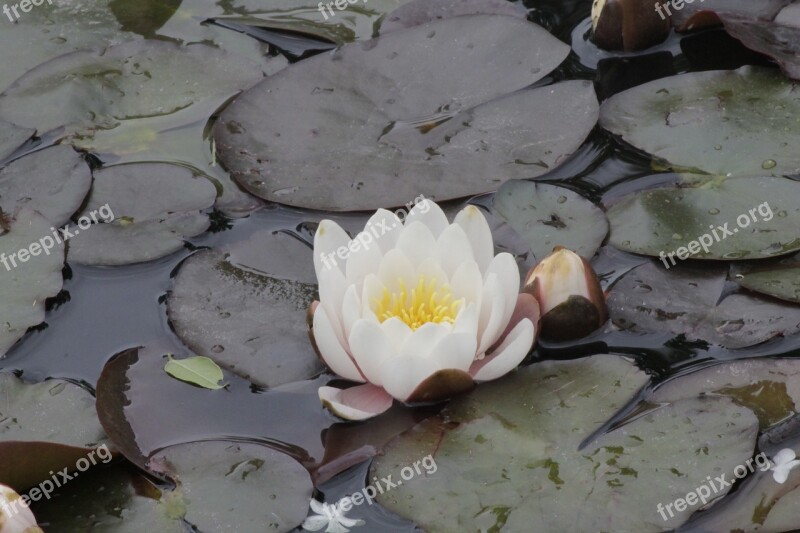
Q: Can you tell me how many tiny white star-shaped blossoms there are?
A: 2